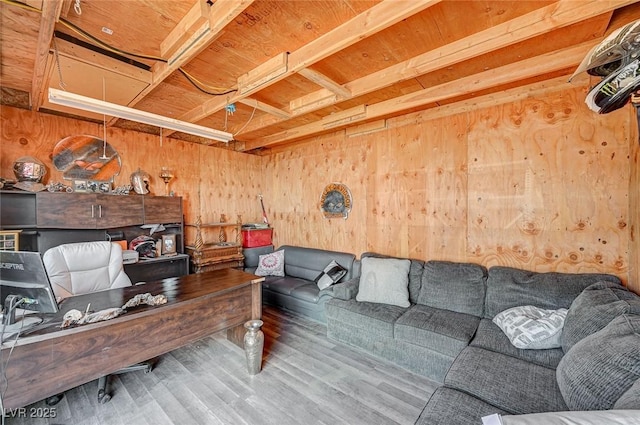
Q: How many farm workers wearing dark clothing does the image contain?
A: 0